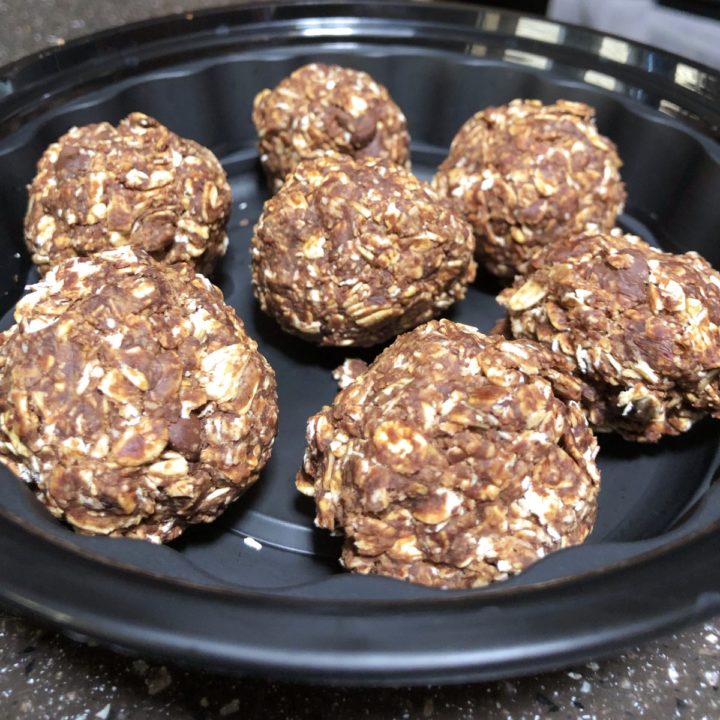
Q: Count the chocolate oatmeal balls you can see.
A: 7